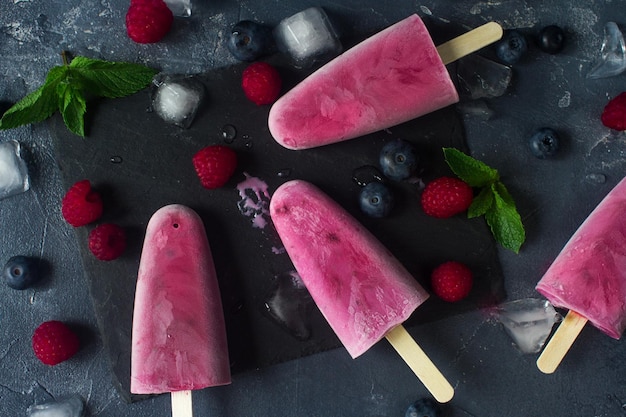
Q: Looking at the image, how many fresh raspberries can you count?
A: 9